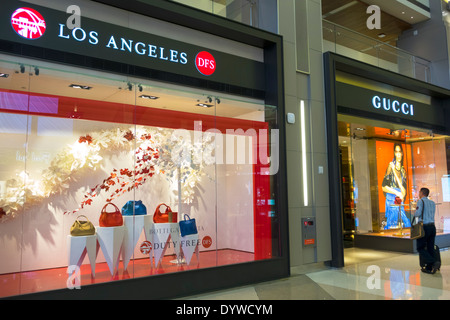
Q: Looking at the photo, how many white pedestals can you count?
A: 5